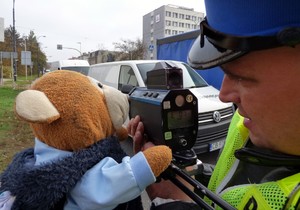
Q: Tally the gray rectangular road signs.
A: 2